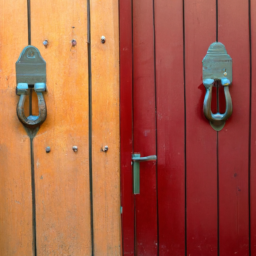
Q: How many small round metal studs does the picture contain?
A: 6